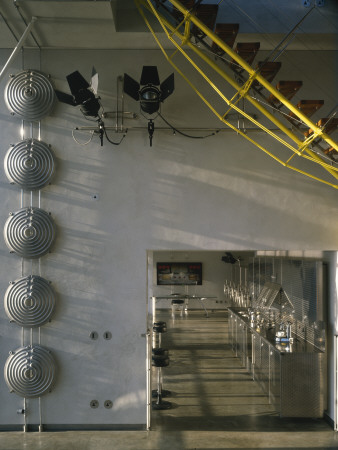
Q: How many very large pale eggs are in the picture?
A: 0